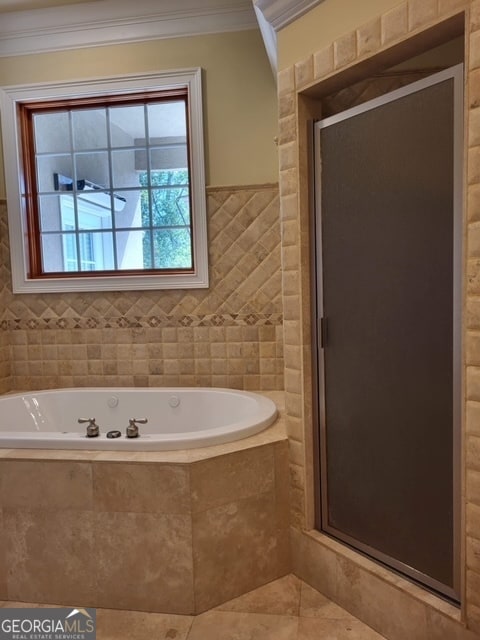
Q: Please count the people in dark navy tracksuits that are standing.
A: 0